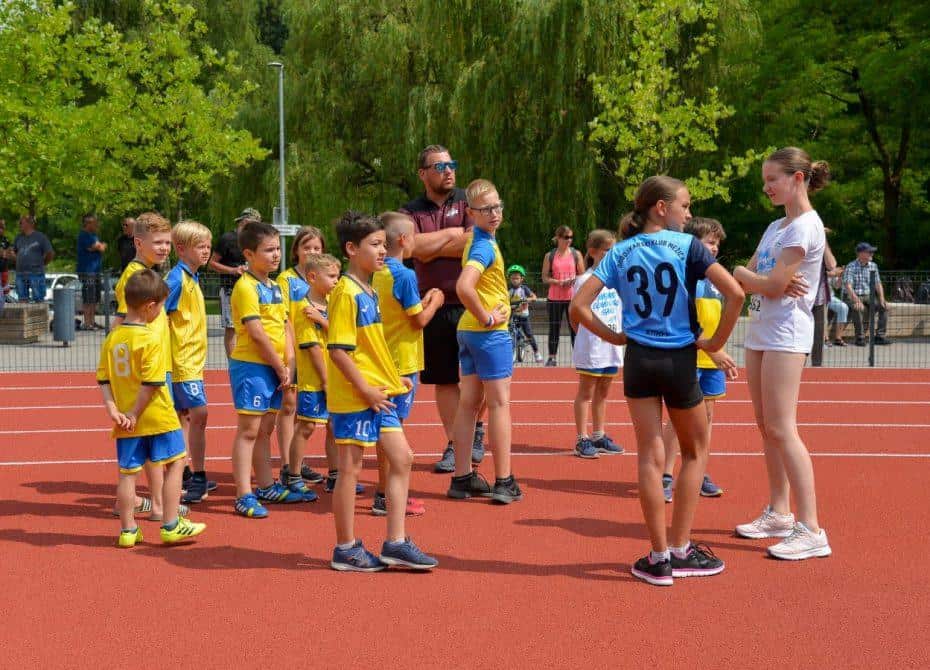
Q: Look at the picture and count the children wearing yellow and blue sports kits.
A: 10